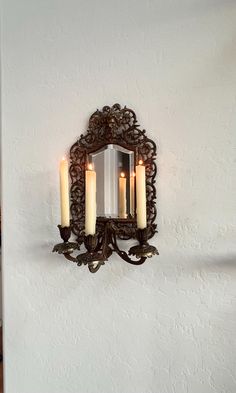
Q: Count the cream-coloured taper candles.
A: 3